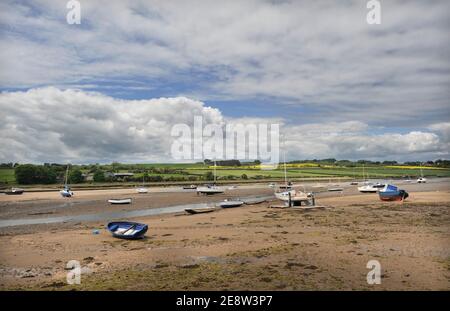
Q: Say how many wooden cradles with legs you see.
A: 1